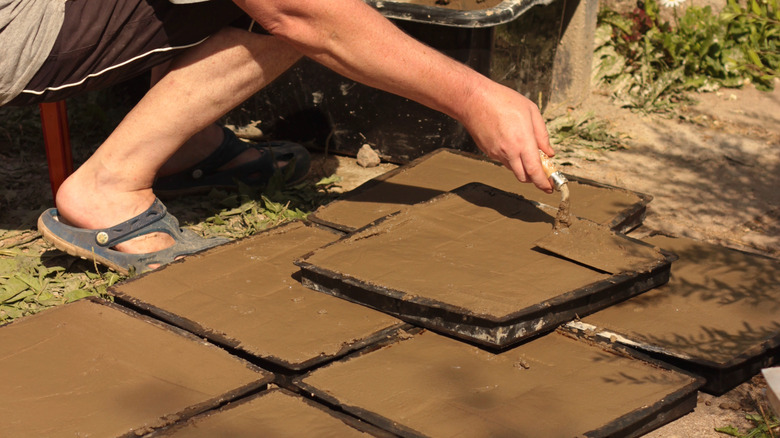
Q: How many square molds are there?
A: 7